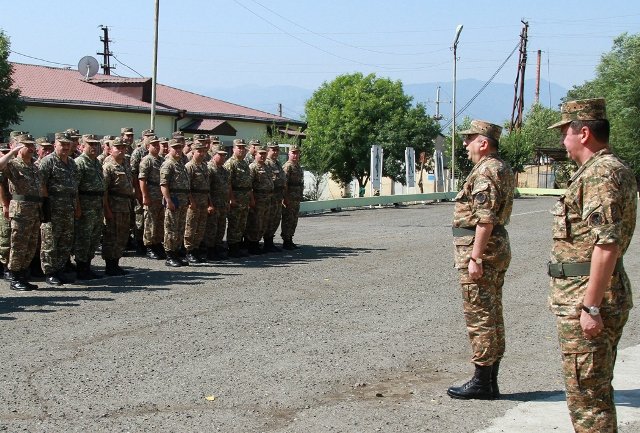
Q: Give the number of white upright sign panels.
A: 3